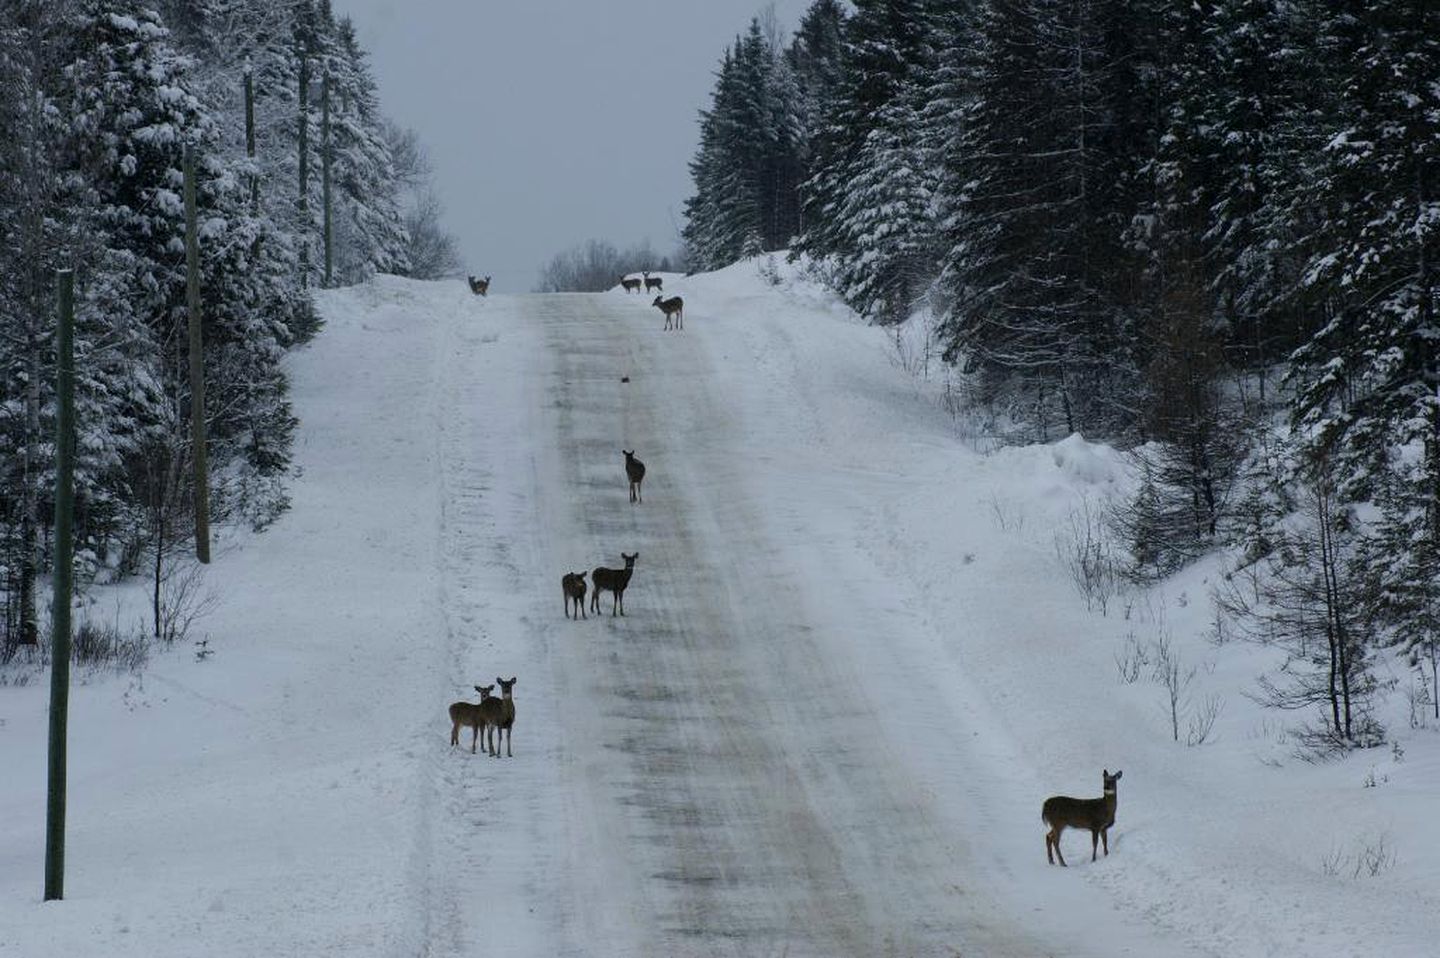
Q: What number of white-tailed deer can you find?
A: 11